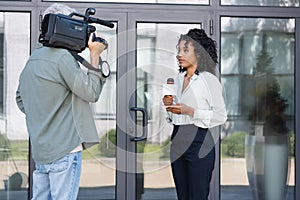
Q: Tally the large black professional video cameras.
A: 1